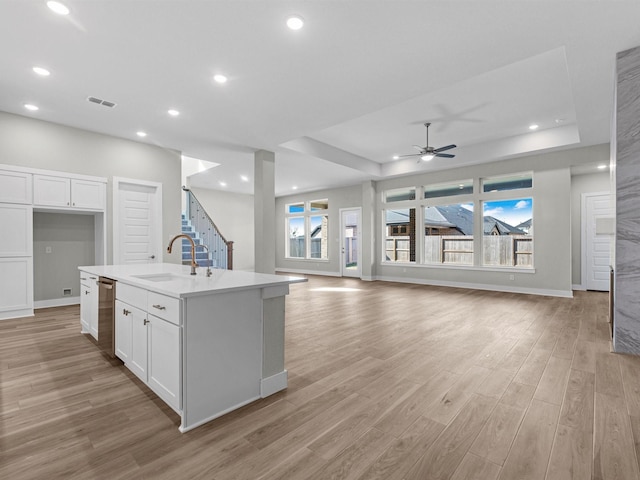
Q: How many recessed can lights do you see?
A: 13